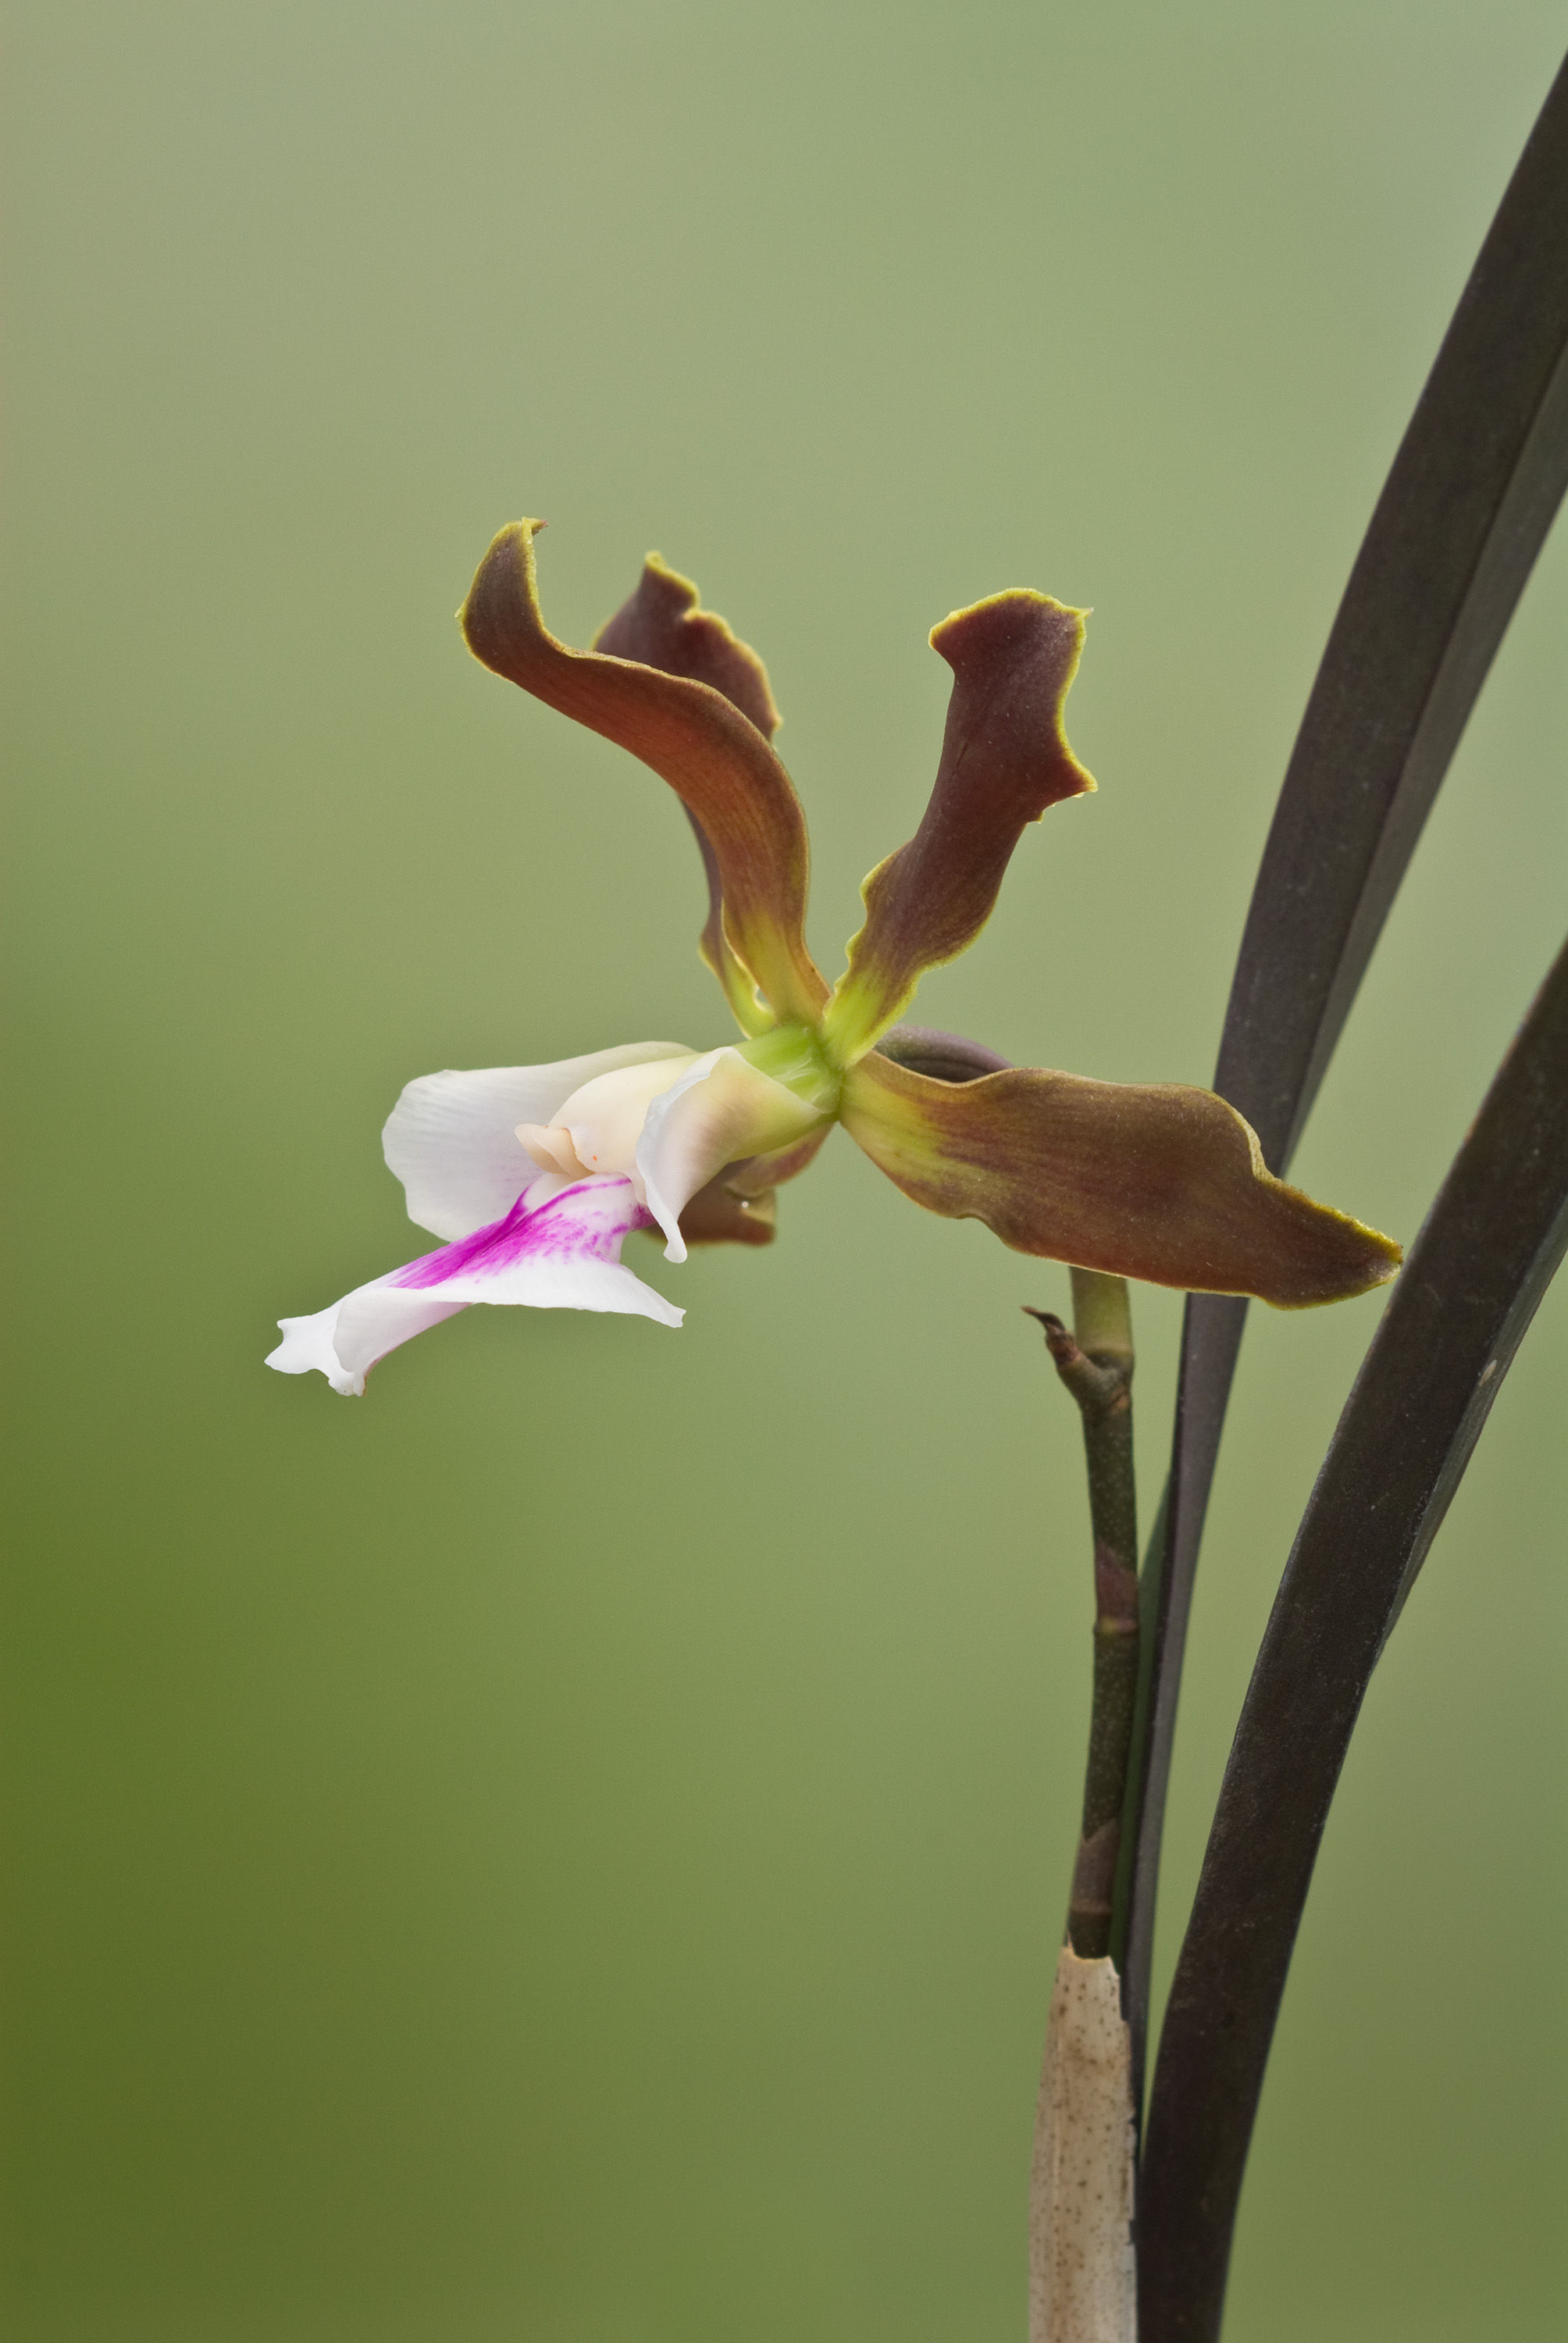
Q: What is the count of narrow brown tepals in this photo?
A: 5